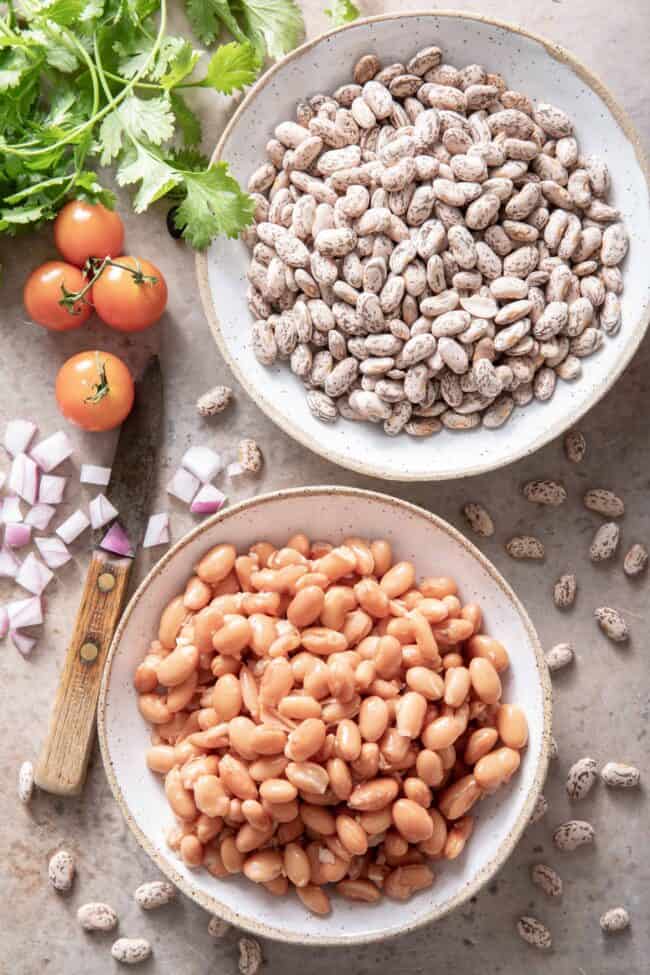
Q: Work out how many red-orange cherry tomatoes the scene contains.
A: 4